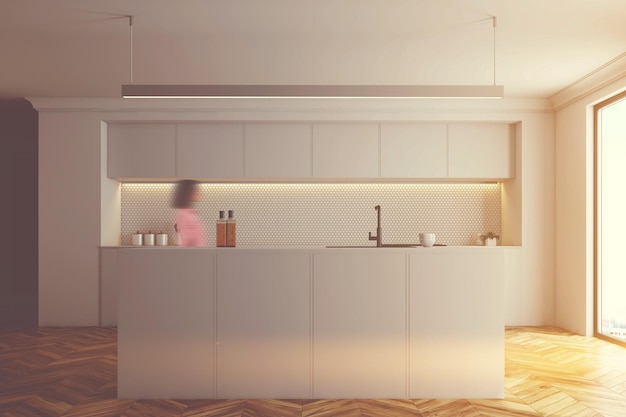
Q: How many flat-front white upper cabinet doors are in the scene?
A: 6